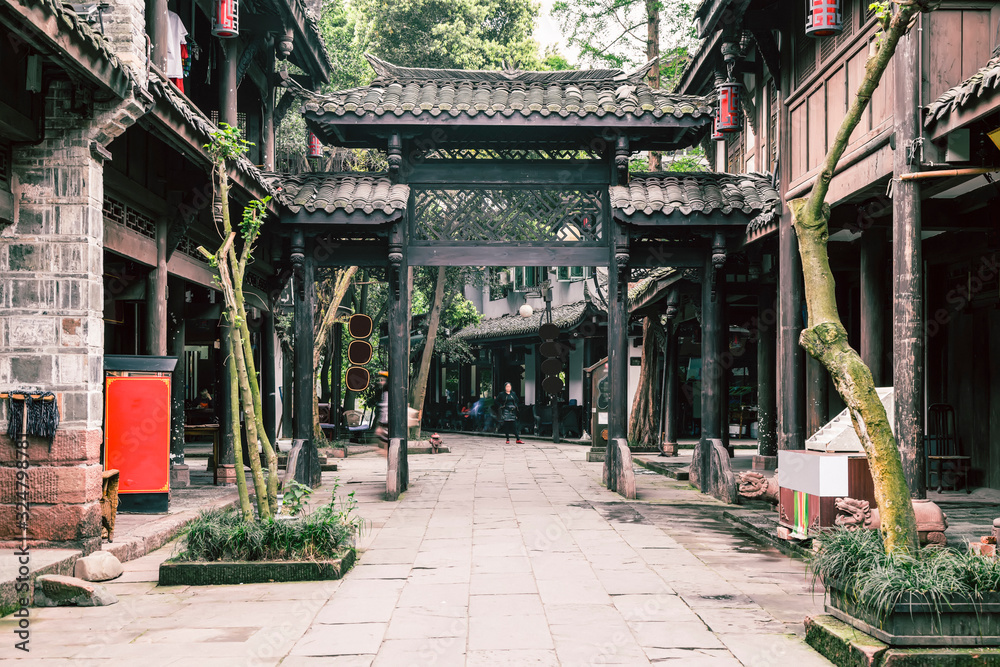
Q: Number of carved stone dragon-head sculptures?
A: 2